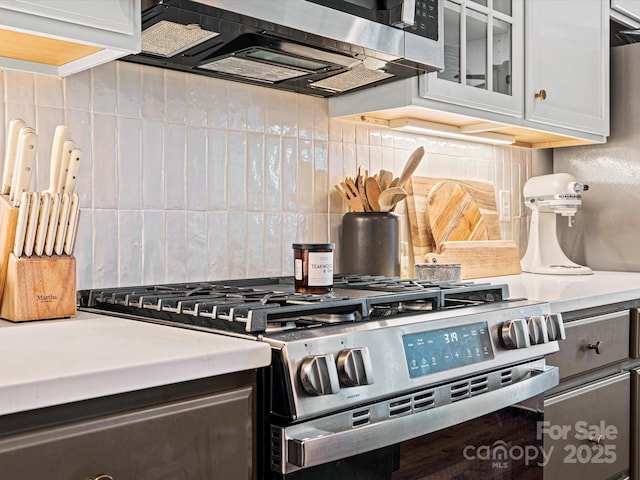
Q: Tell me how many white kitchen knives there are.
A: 12